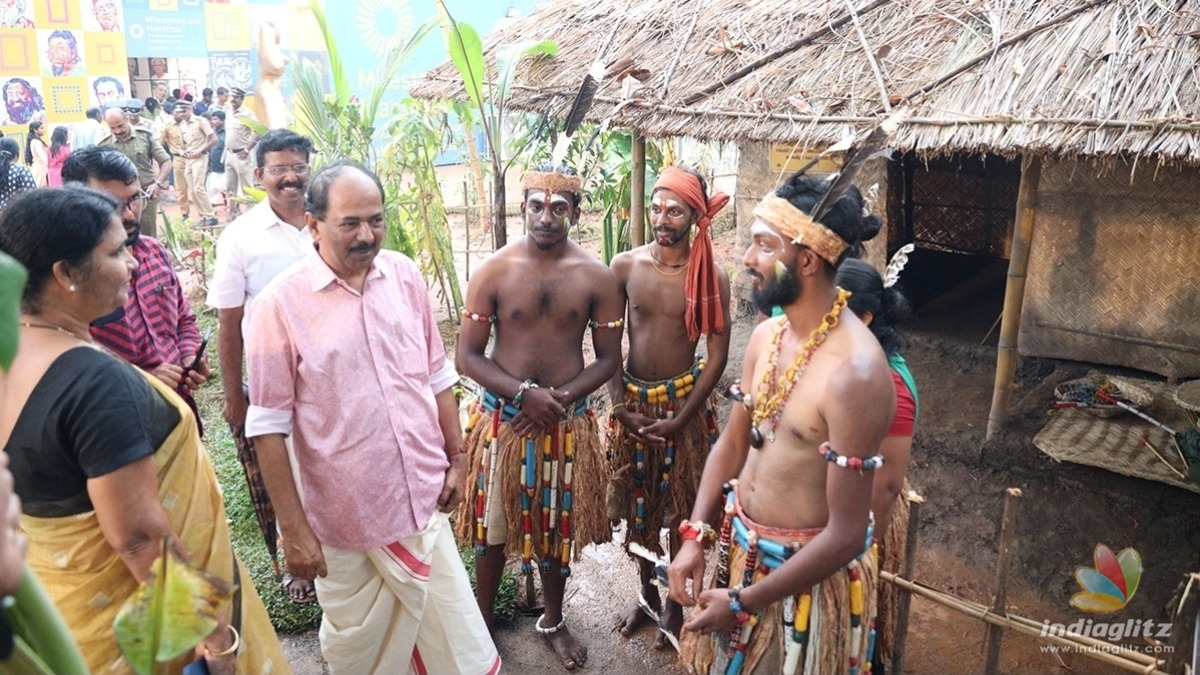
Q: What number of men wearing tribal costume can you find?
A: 3